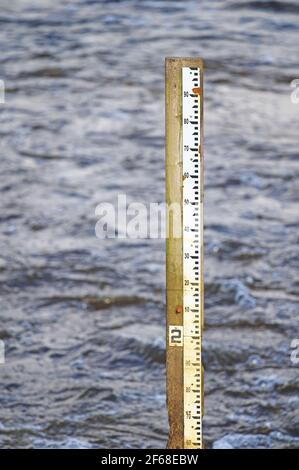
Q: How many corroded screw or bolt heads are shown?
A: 2